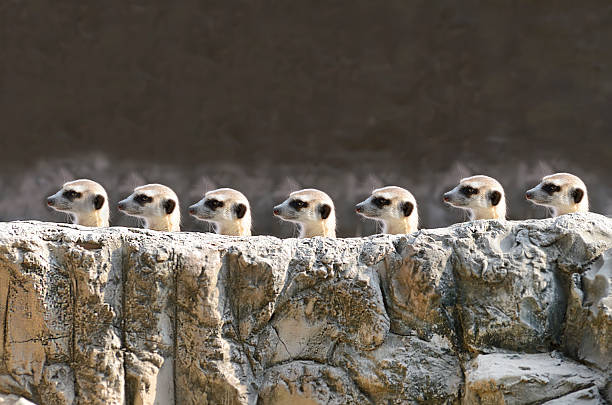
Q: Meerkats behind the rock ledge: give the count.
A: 7